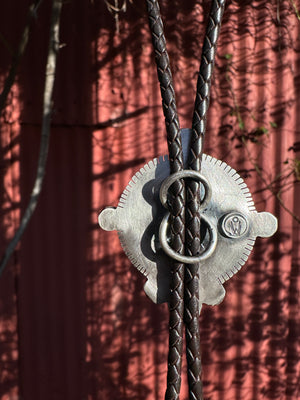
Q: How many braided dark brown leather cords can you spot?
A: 2